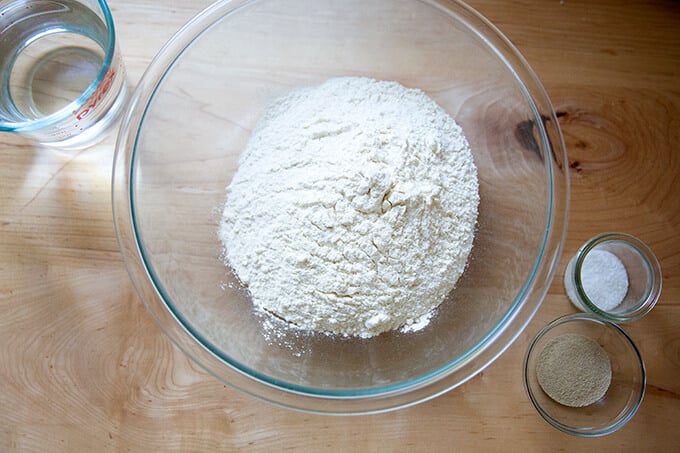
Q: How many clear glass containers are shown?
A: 4